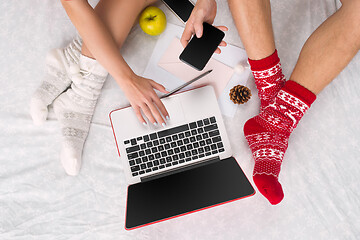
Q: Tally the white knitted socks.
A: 2